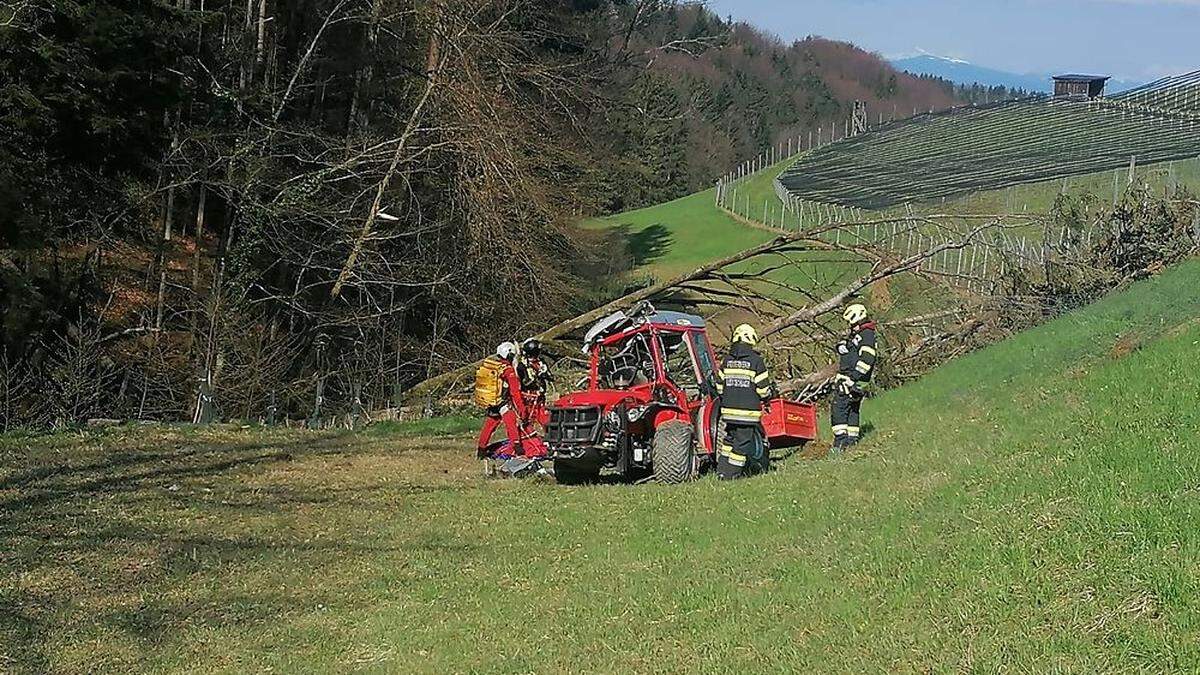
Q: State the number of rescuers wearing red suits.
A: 2